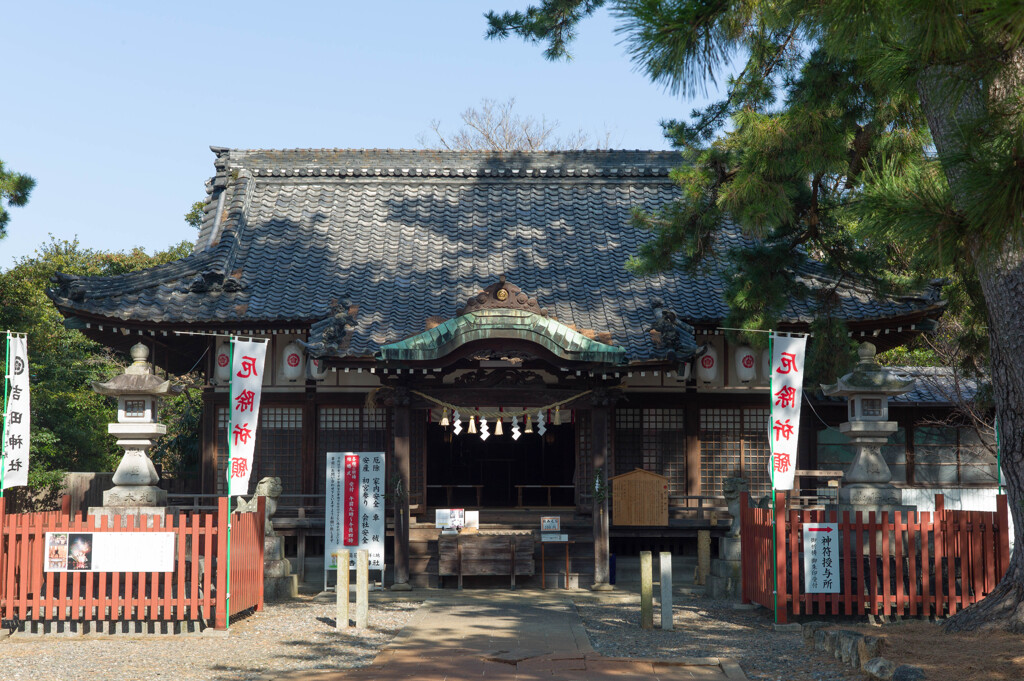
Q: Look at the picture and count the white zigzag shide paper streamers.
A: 4